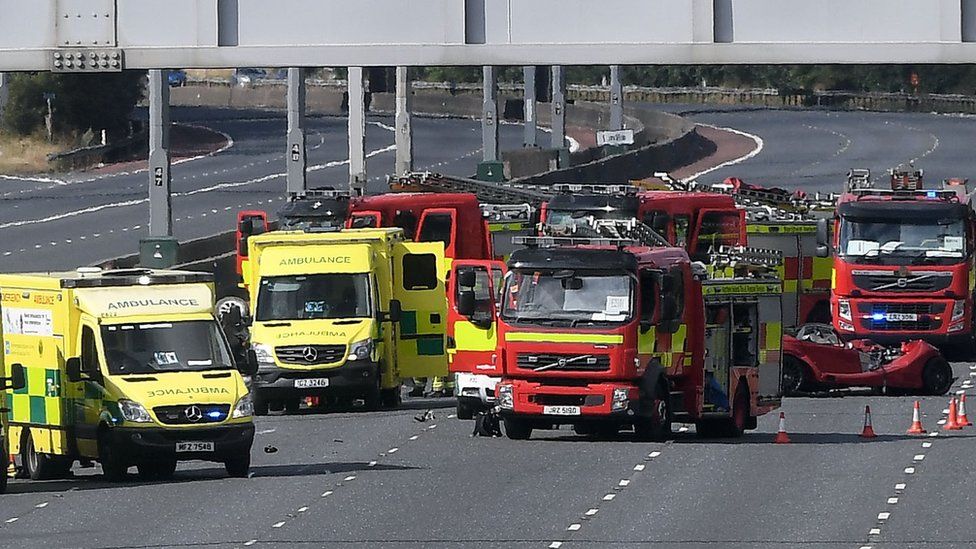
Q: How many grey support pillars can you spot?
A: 8